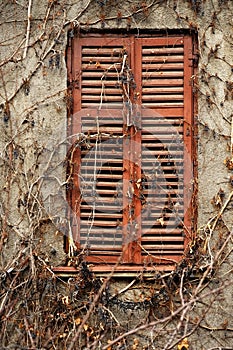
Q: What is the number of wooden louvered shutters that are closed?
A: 2